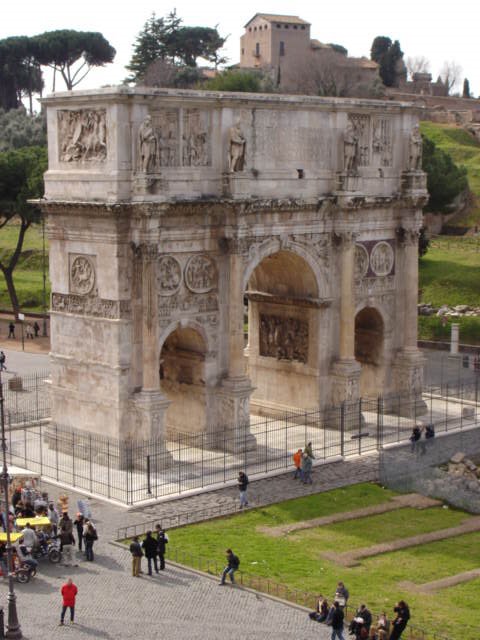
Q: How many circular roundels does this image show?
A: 5